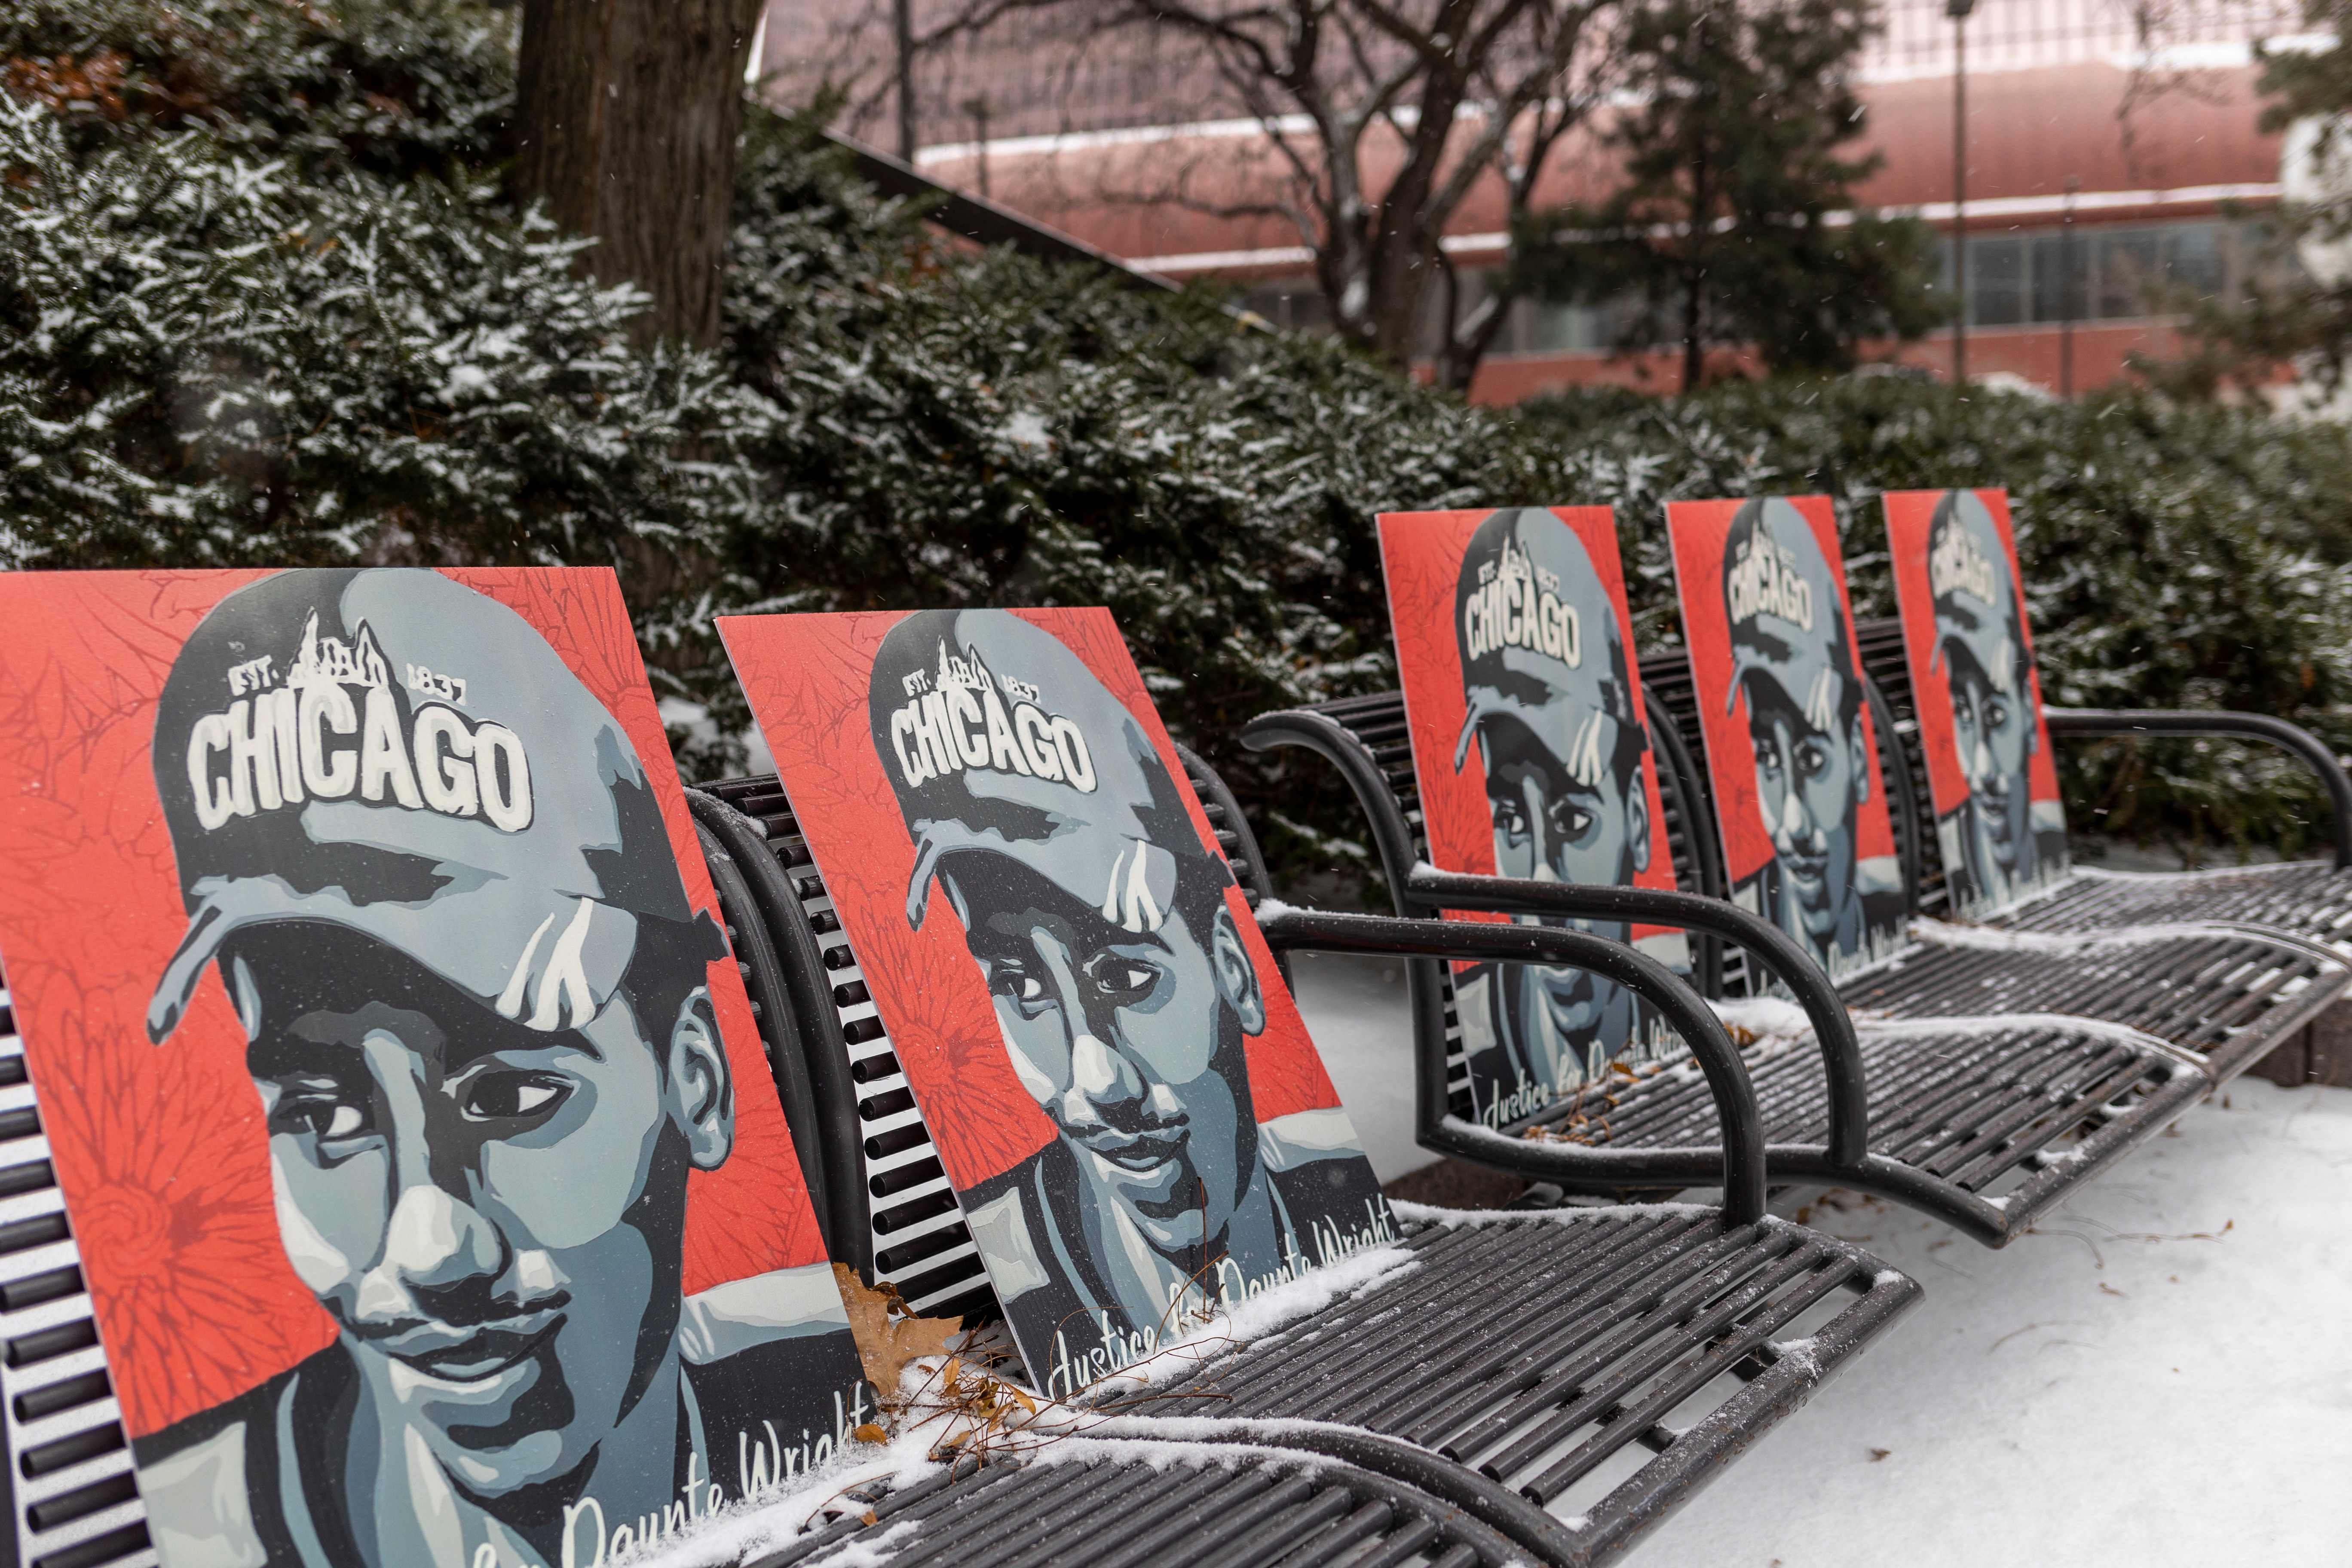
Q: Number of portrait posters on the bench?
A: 5